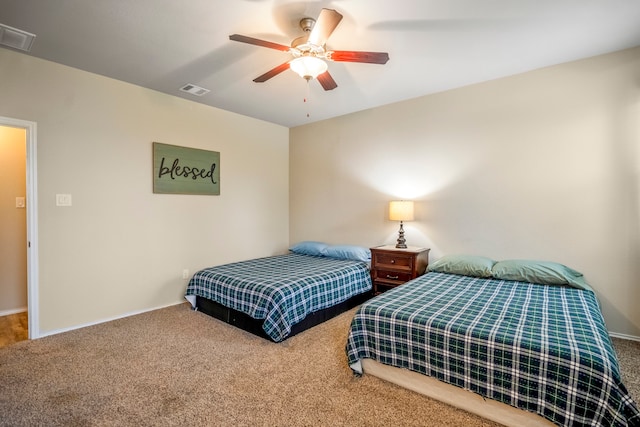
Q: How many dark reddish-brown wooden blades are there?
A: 4